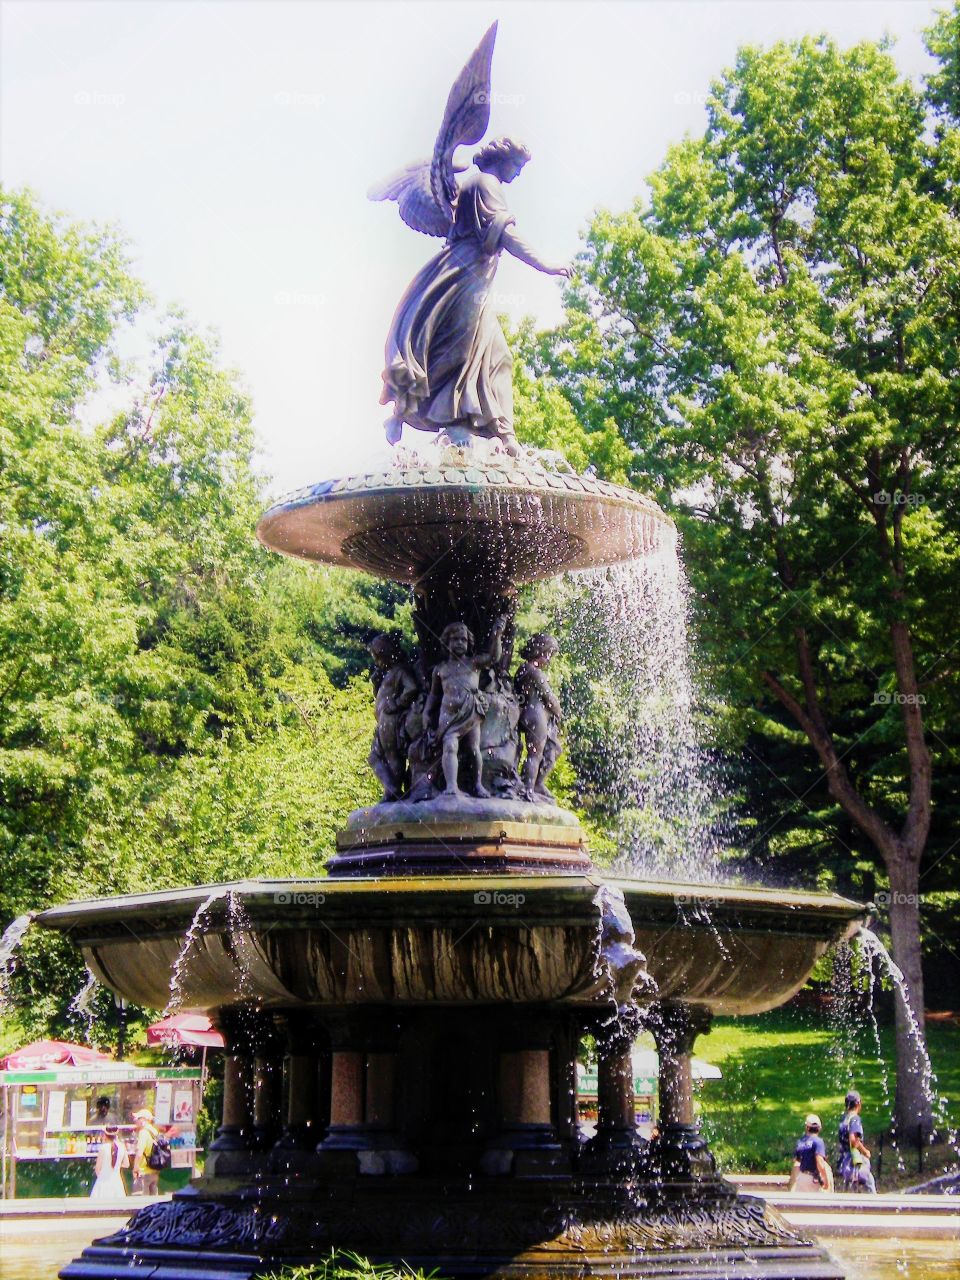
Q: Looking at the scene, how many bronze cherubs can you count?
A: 3